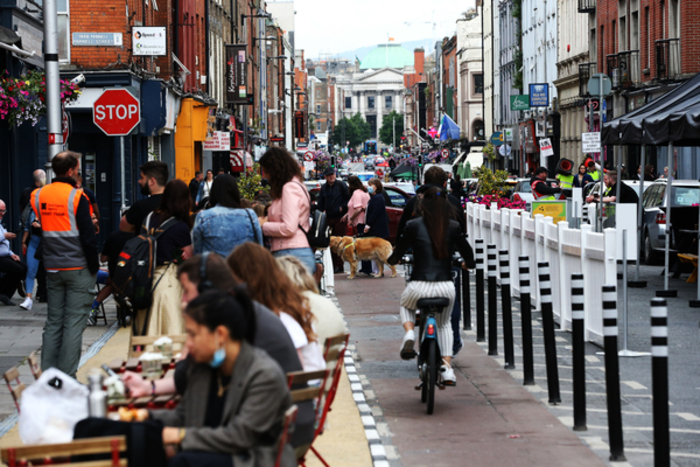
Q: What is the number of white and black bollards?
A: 9